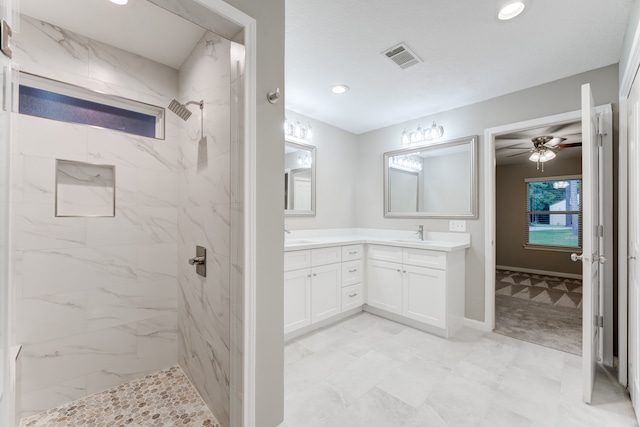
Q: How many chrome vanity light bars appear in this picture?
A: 2